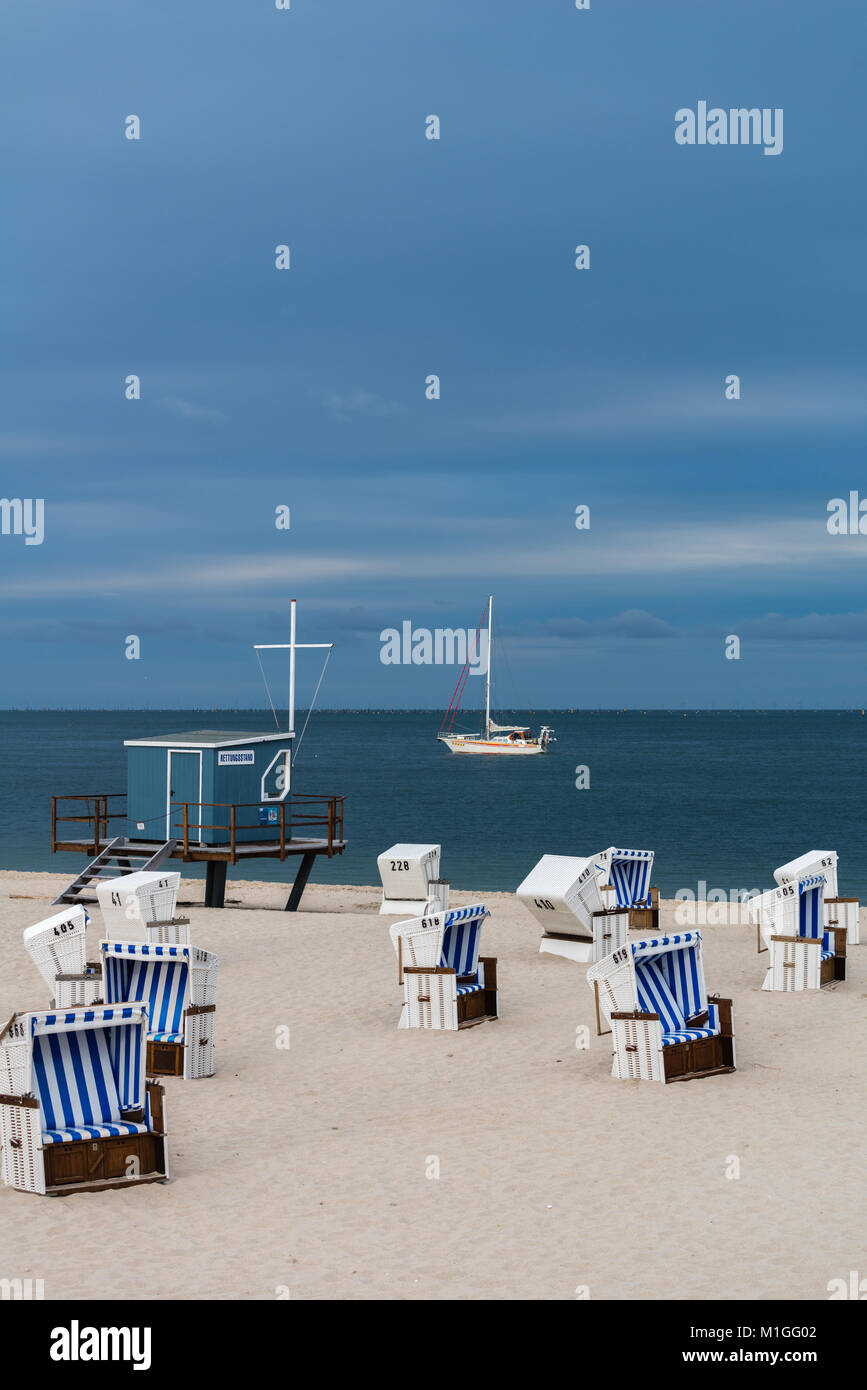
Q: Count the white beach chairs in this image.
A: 11